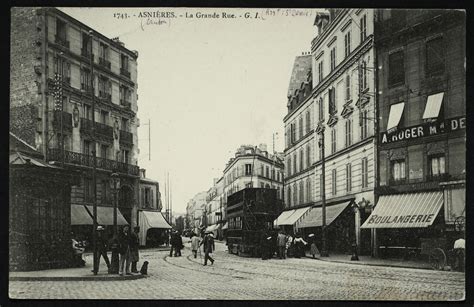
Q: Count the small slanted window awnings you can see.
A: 2